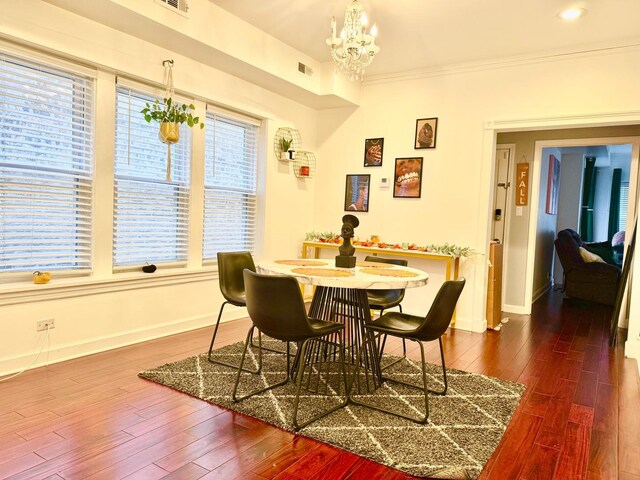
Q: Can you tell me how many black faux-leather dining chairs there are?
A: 4